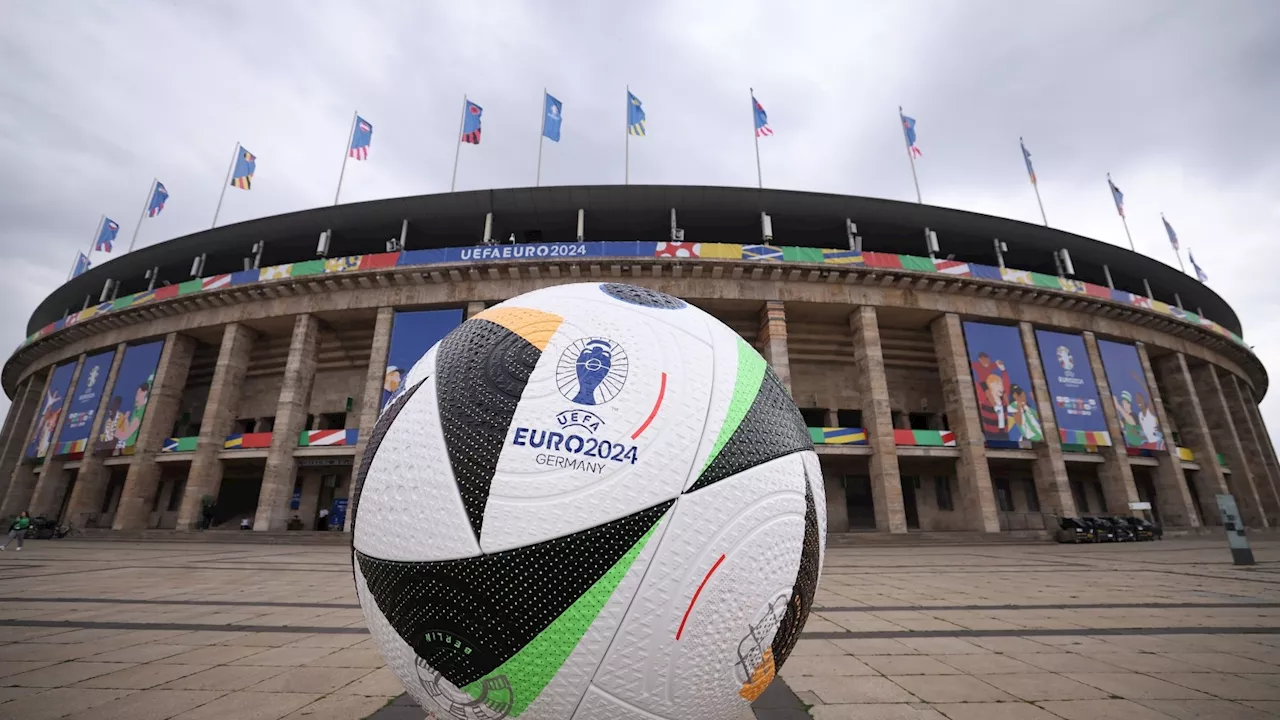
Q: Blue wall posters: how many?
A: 7